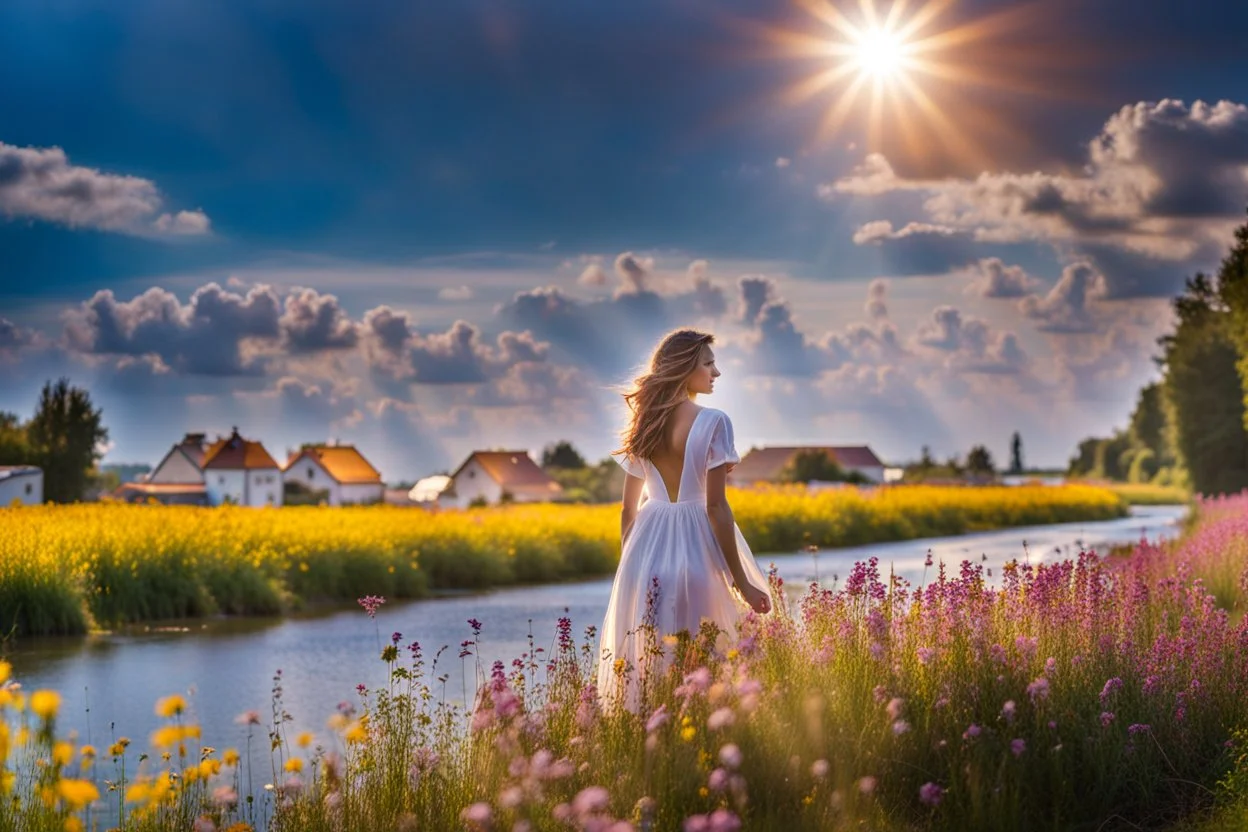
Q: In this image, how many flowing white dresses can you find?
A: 1